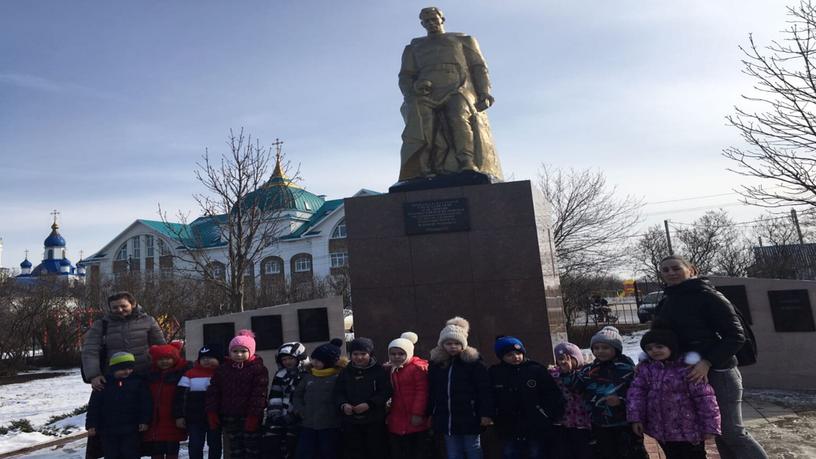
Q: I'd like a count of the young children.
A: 13